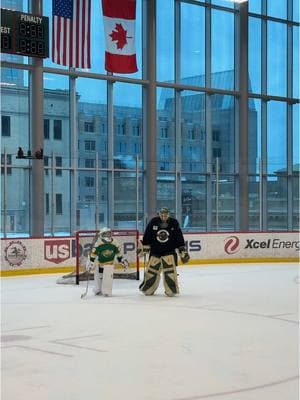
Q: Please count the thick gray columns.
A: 3